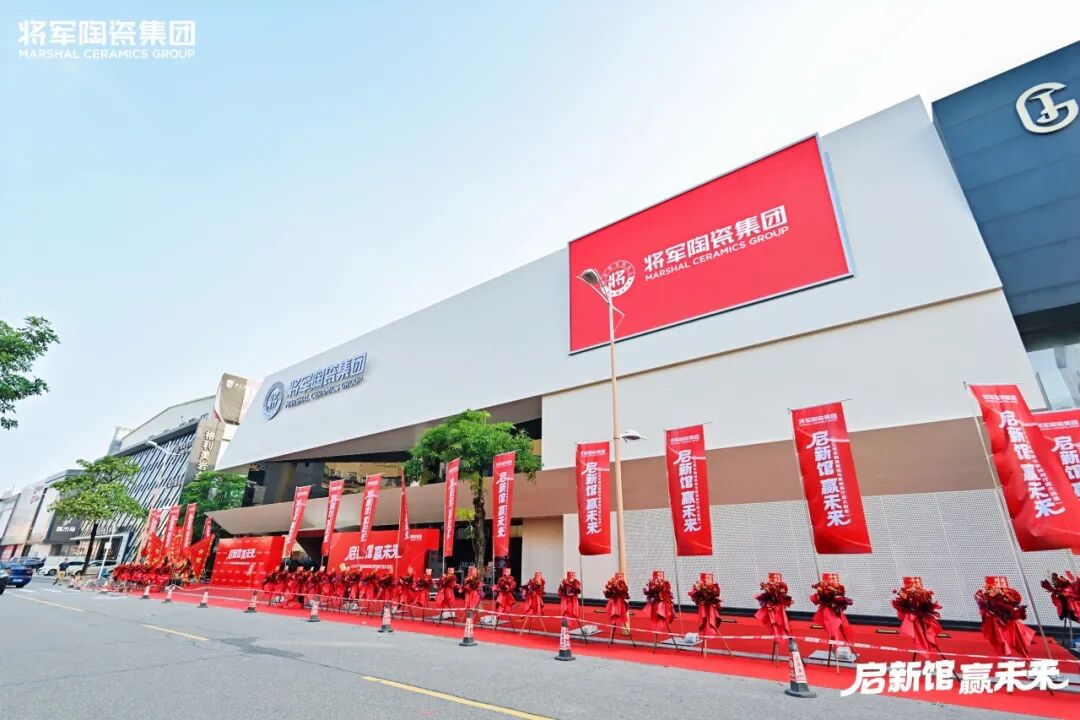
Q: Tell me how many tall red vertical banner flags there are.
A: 15